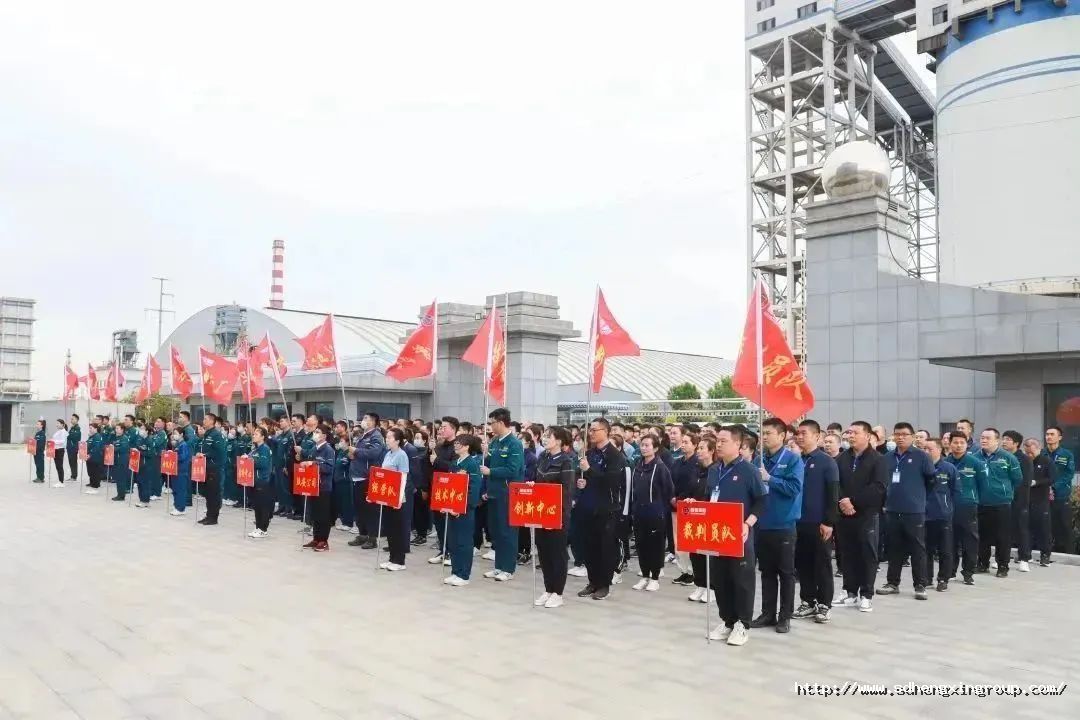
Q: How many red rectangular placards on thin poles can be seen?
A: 13